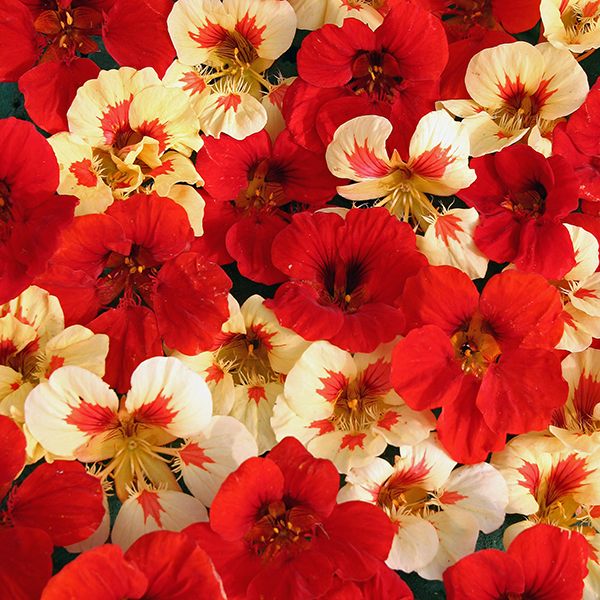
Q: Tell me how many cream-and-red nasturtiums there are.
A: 14